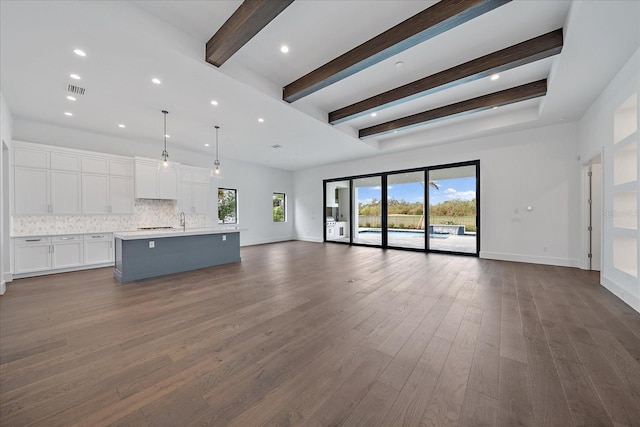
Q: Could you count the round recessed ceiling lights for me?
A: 15